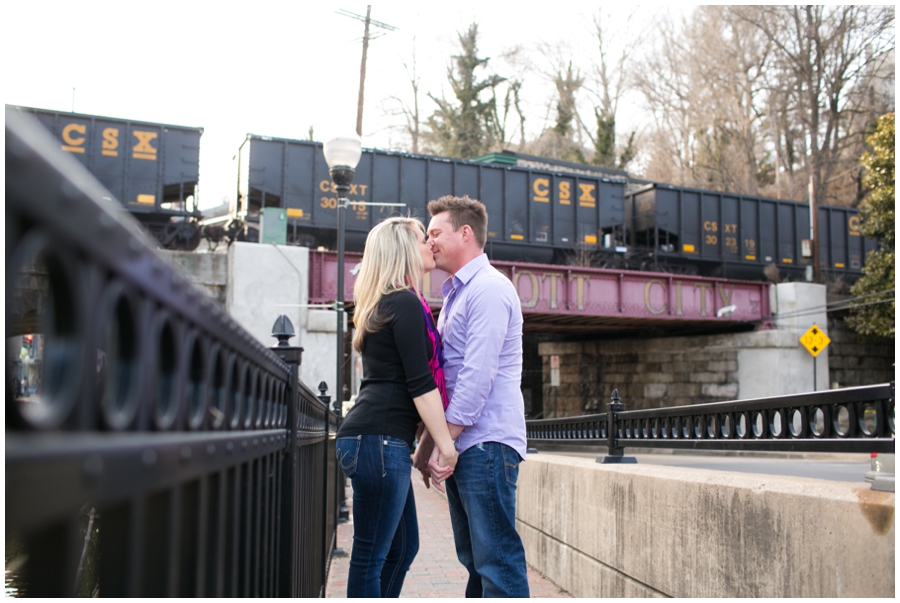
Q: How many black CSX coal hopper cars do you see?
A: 3